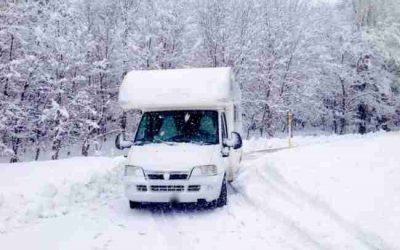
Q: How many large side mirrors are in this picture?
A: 2